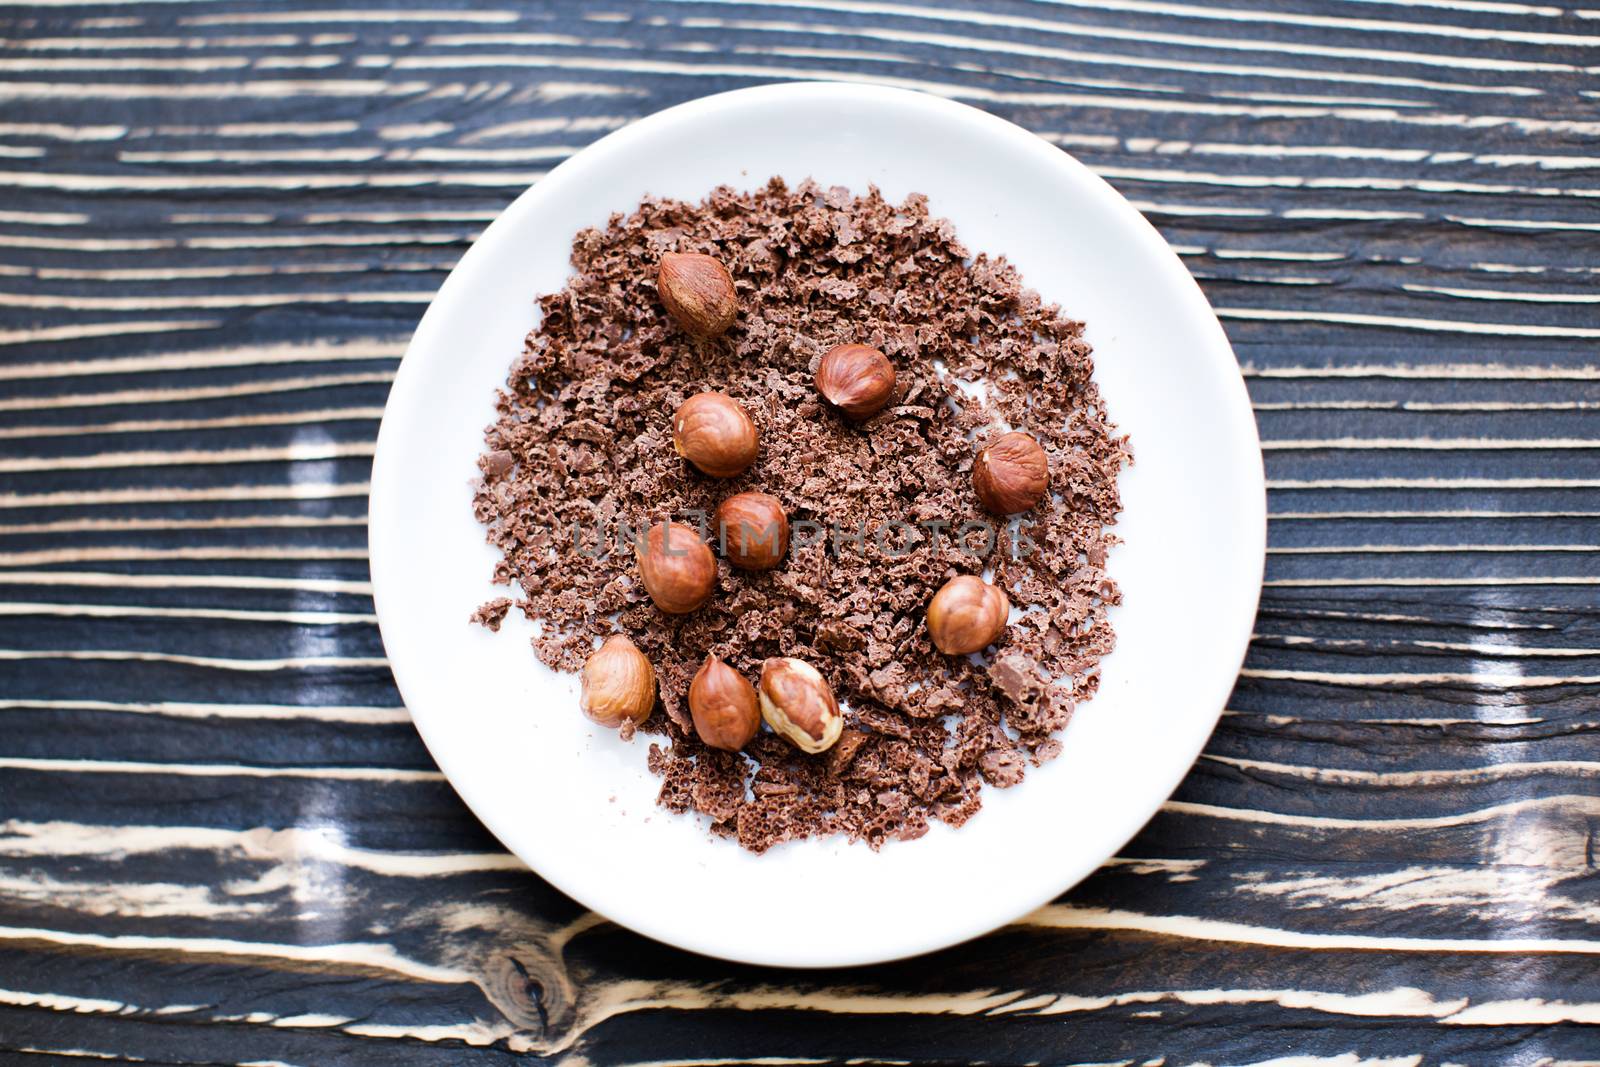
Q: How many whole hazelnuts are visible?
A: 10